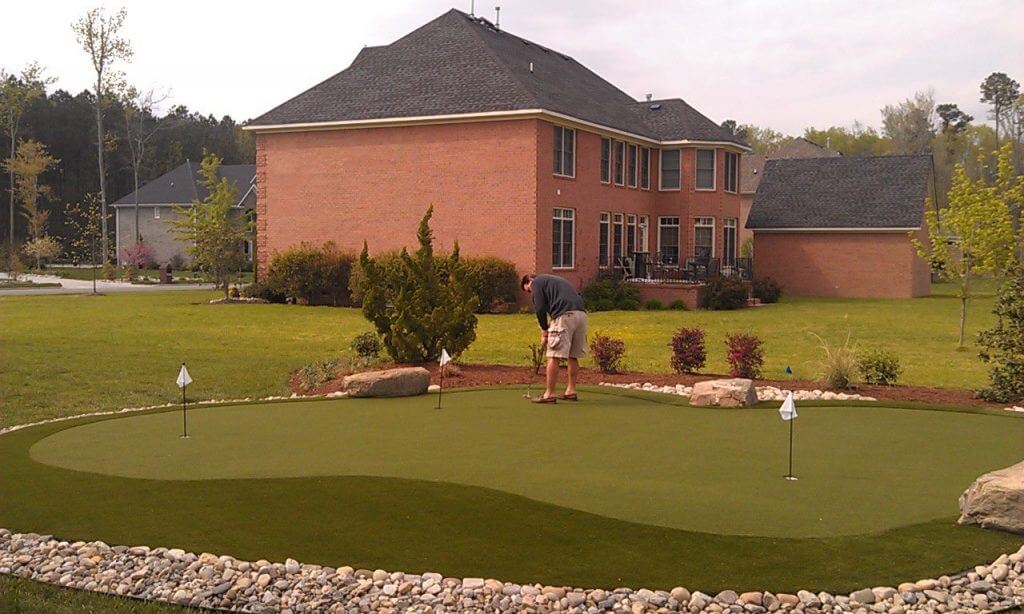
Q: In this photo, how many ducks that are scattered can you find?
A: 0